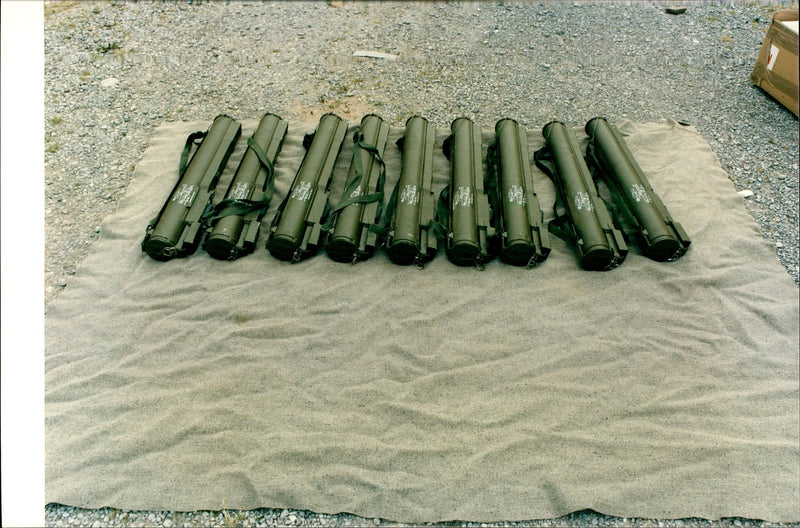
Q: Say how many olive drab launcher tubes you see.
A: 9